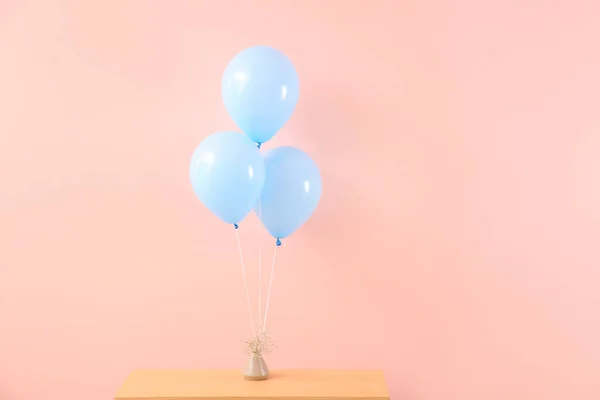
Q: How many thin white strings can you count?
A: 3